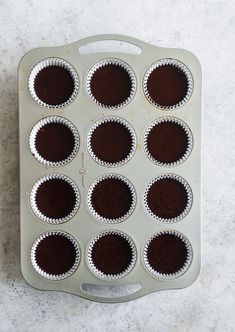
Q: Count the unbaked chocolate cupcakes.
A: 12